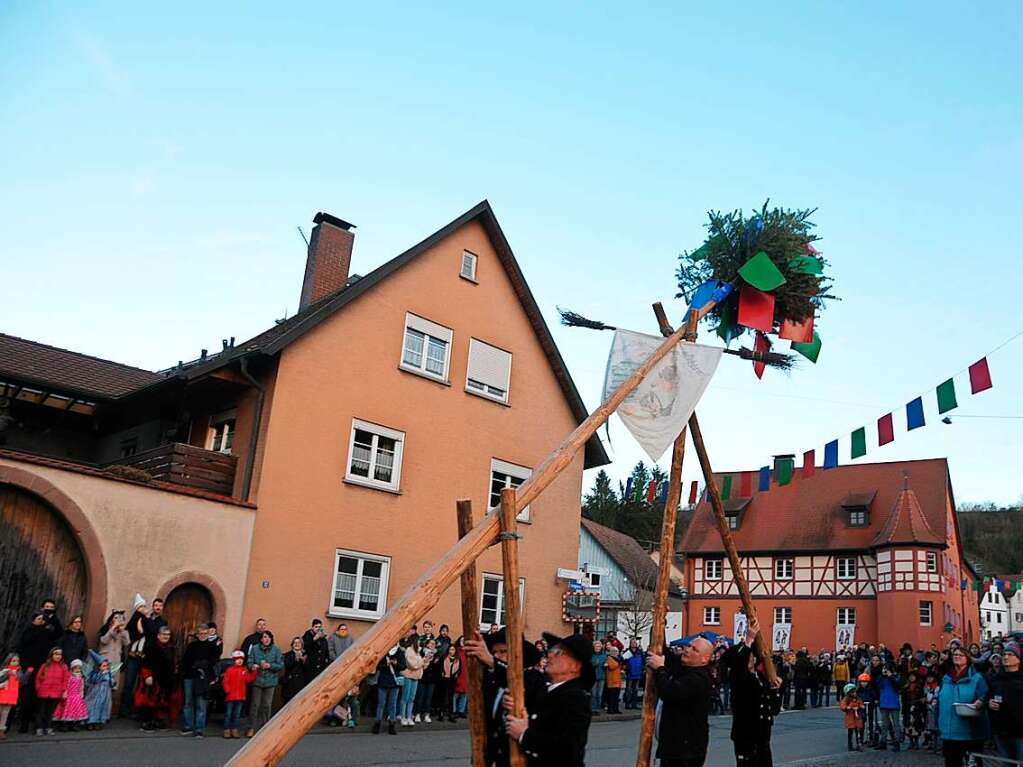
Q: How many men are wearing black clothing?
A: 4